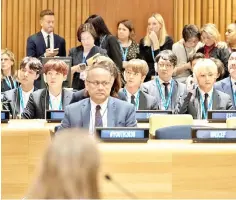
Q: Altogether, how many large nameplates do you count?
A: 2